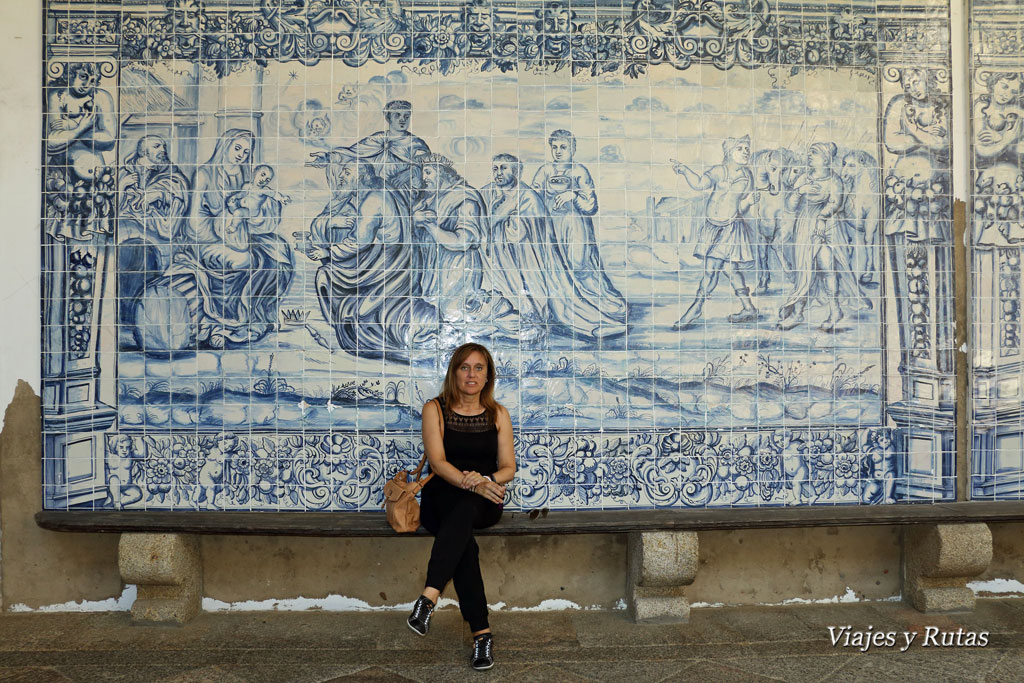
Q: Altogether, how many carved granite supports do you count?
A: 3